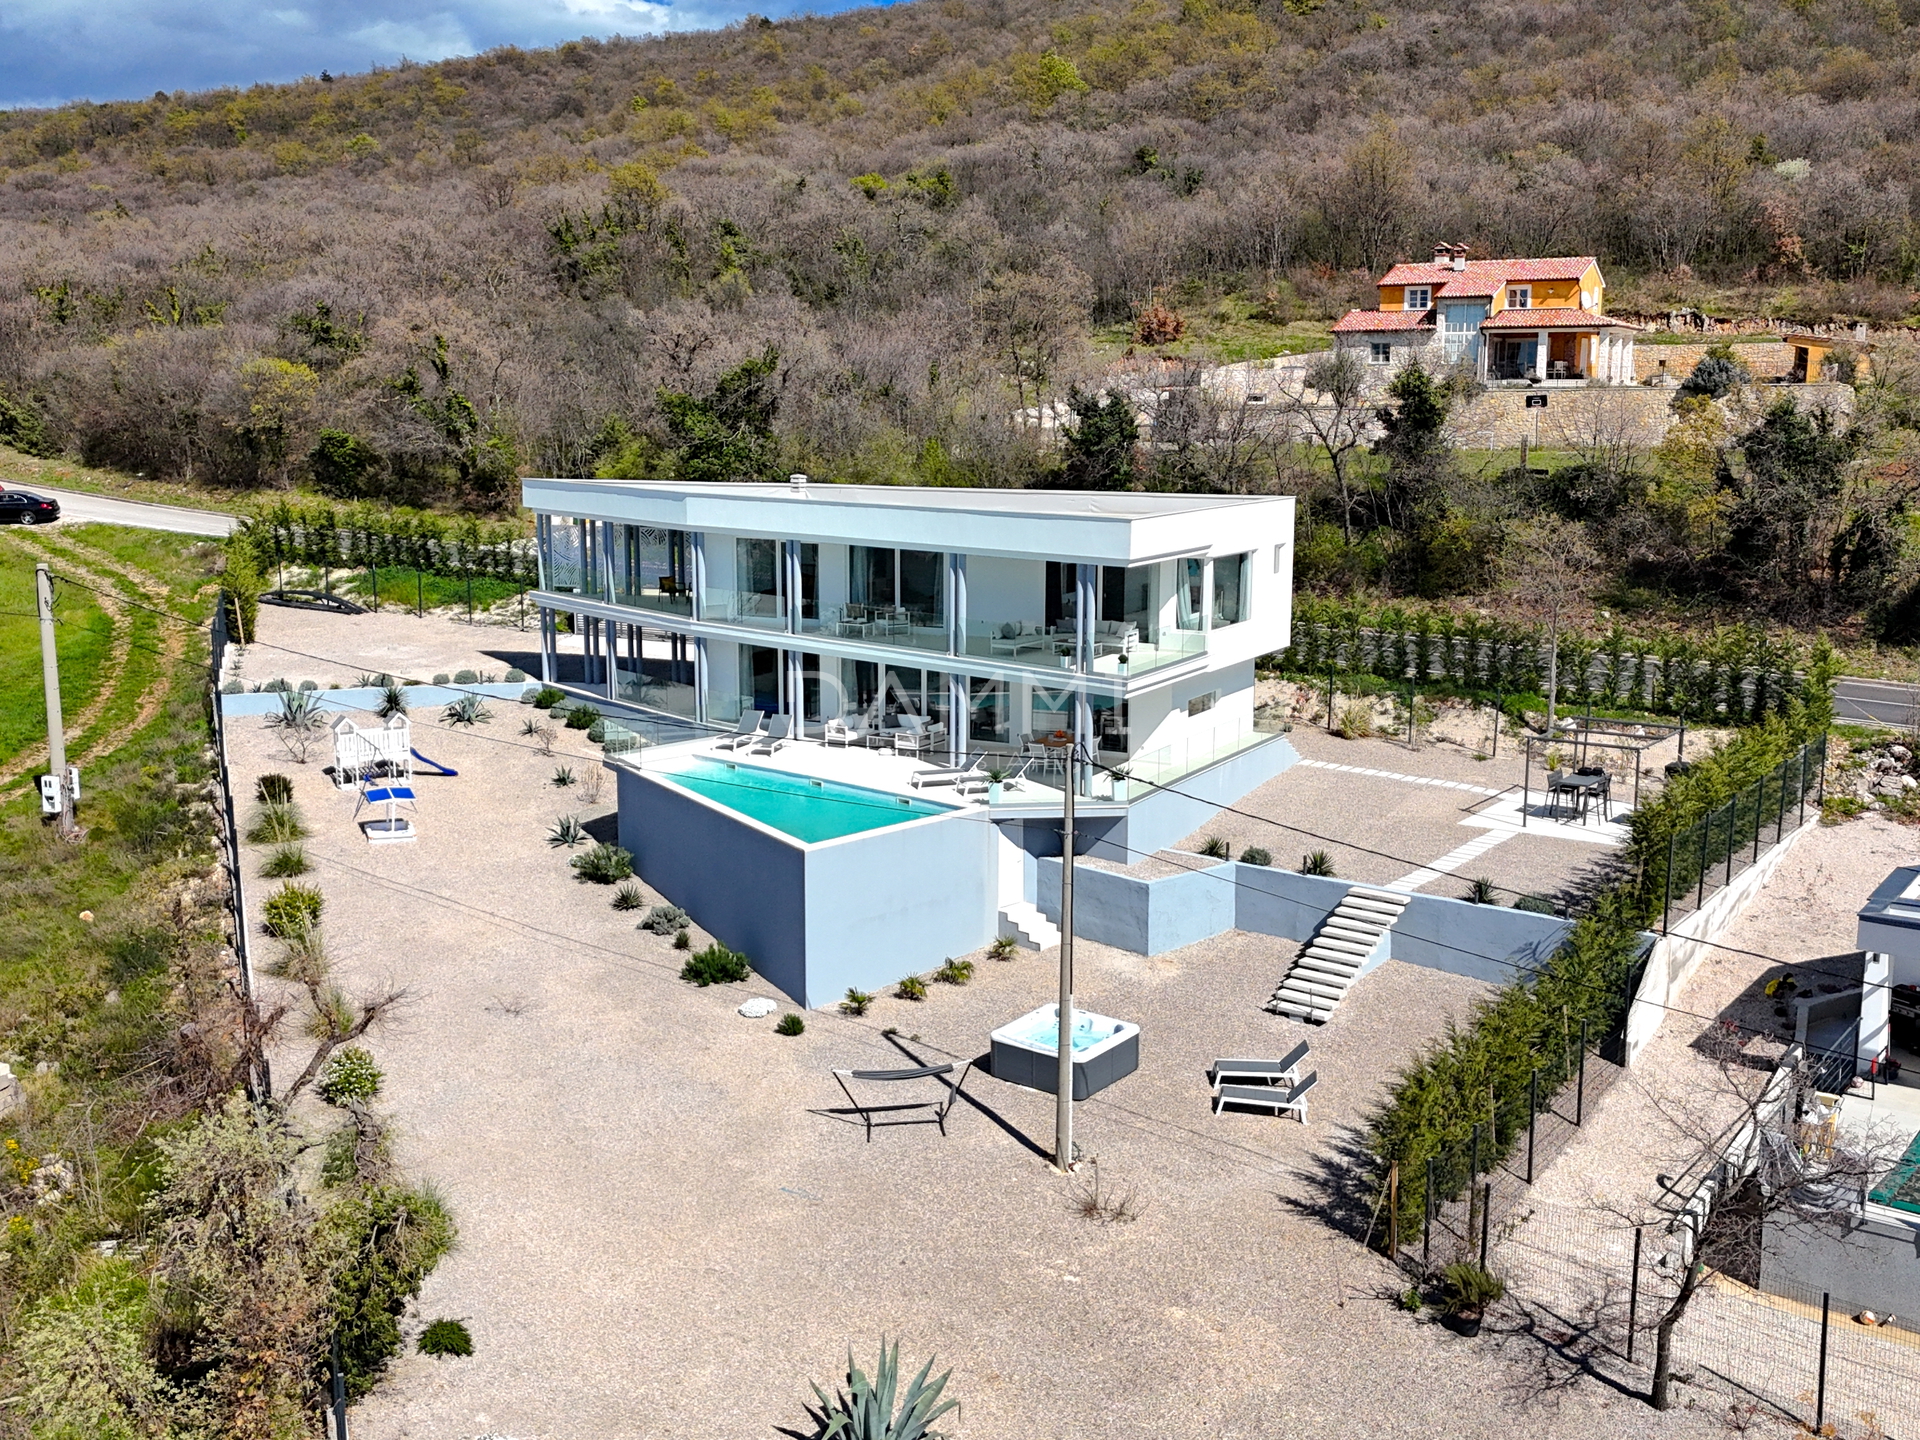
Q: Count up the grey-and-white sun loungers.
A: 6